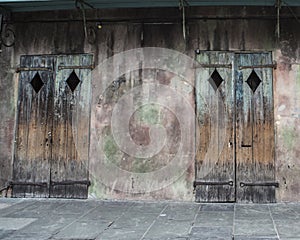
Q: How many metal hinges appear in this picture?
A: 8